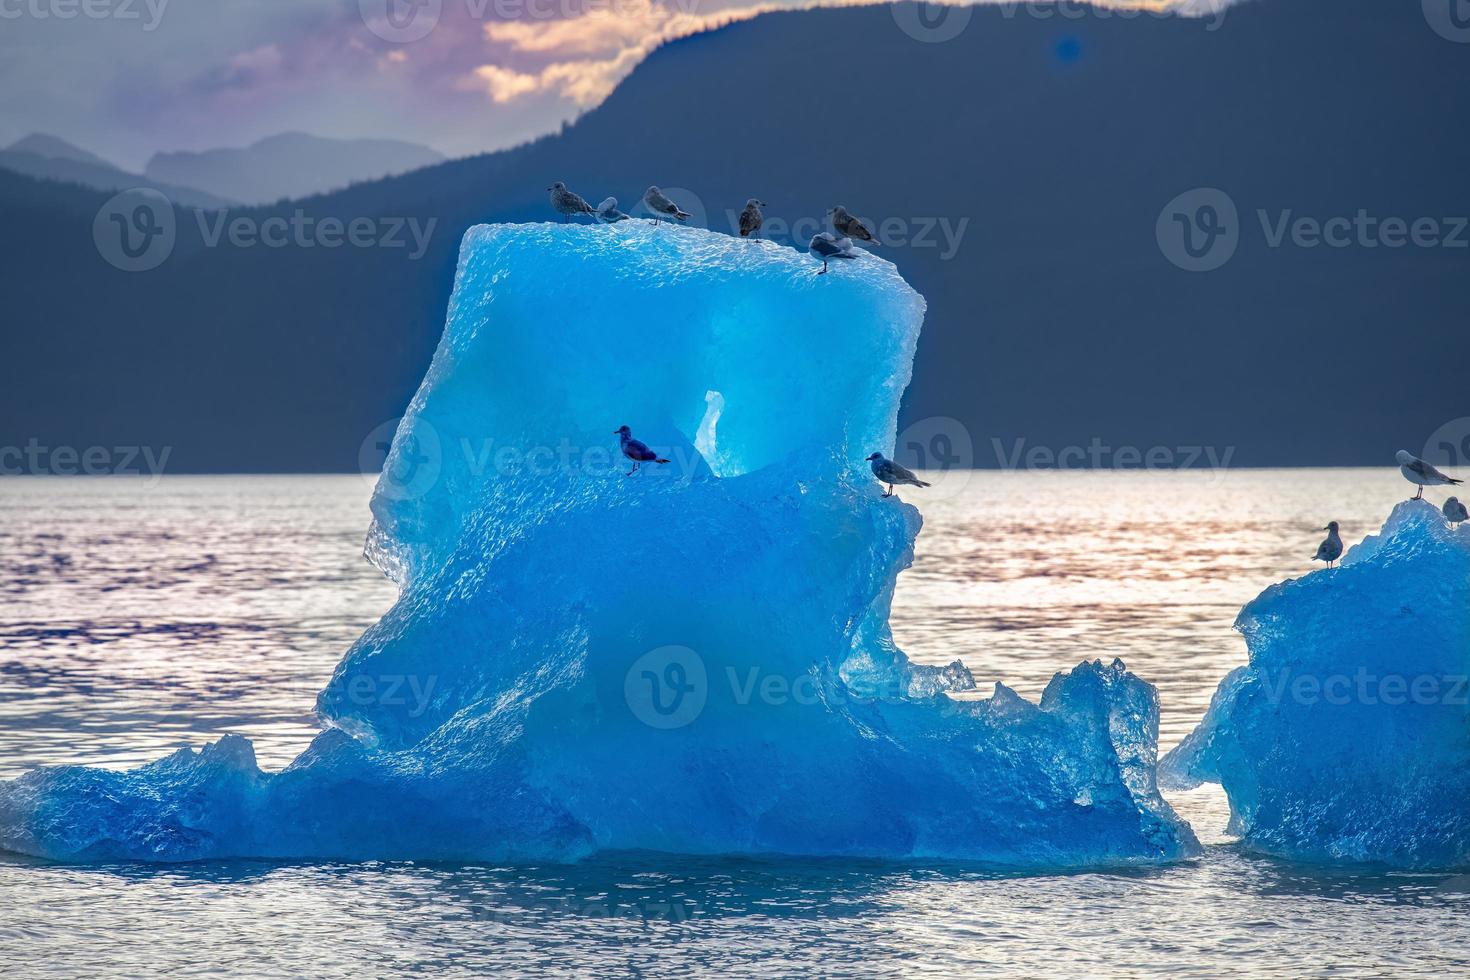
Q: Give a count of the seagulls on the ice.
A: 11